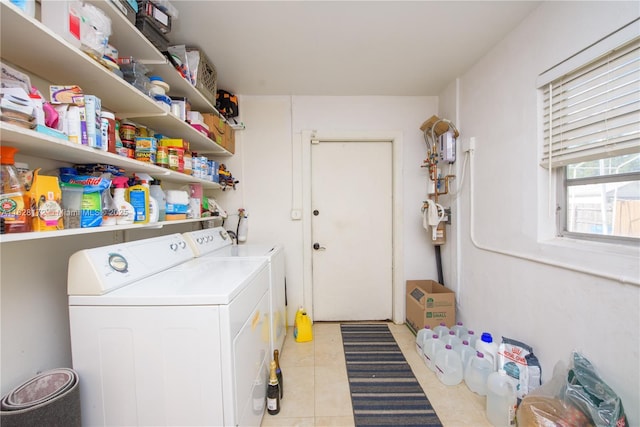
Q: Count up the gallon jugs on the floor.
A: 11